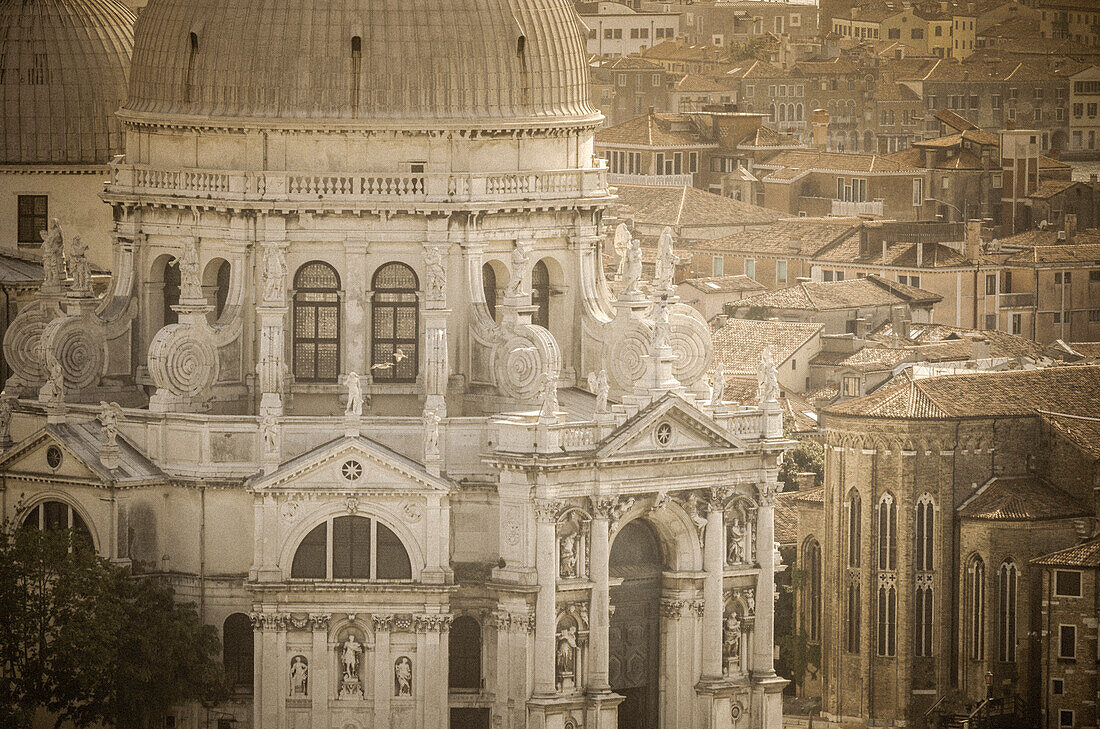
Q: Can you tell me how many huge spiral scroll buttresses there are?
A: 6